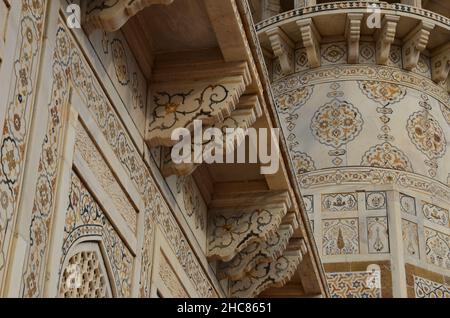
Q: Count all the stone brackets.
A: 12